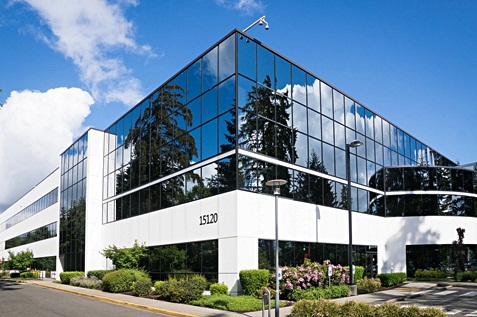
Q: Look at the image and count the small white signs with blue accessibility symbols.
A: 3